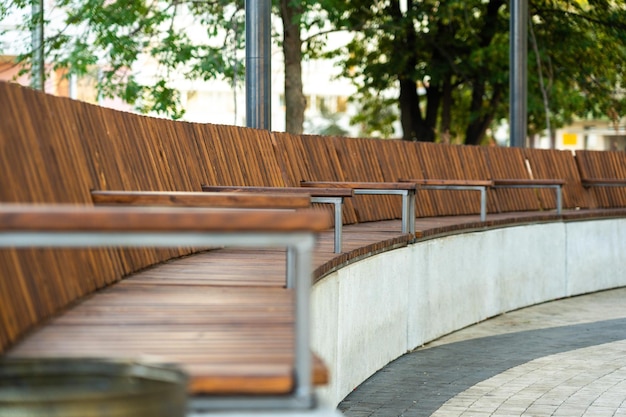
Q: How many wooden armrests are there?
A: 7